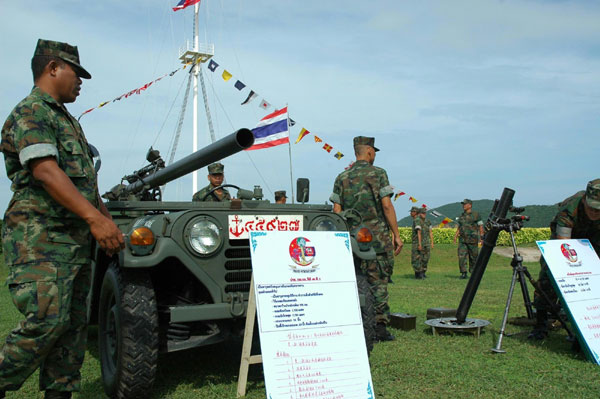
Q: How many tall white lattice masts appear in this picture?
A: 1